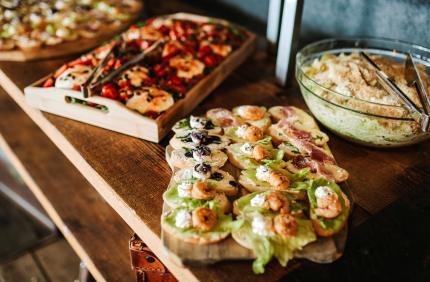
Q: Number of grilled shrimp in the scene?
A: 9